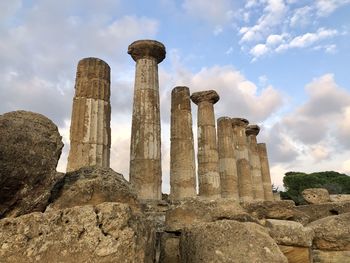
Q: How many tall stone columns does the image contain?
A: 8